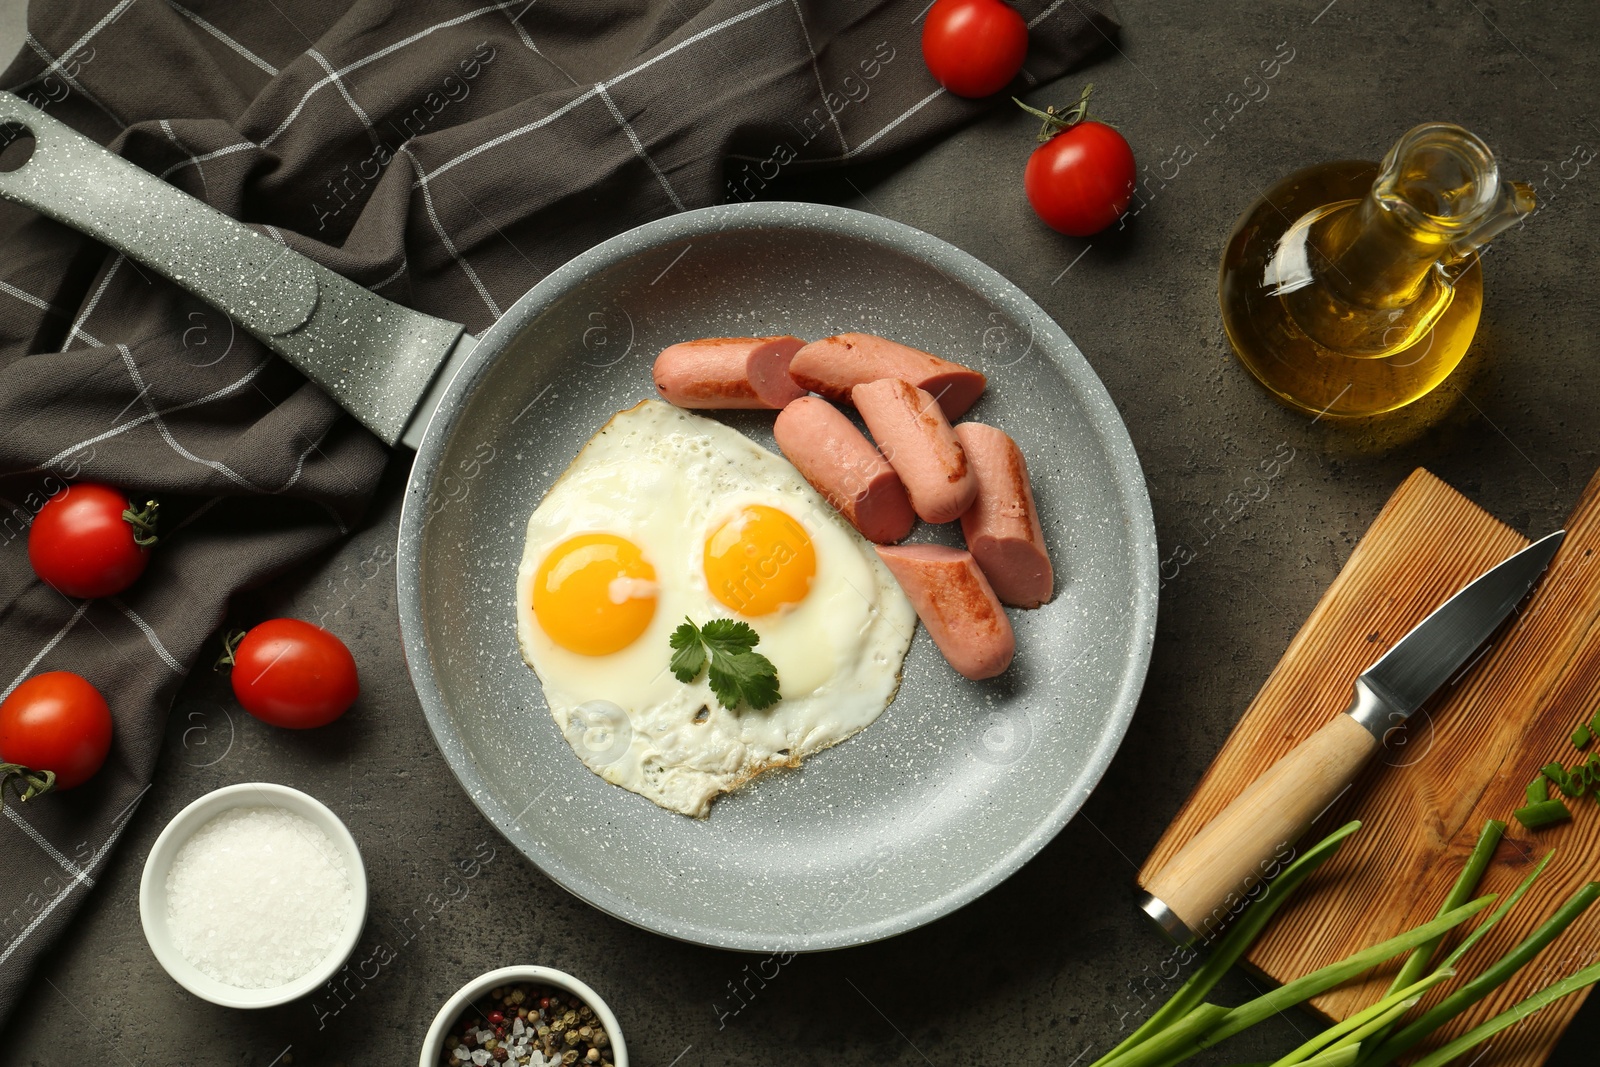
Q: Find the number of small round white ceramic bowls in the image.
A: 2